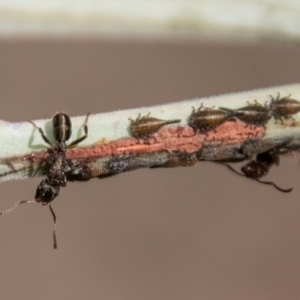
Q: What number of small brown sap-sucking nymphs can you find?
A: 4